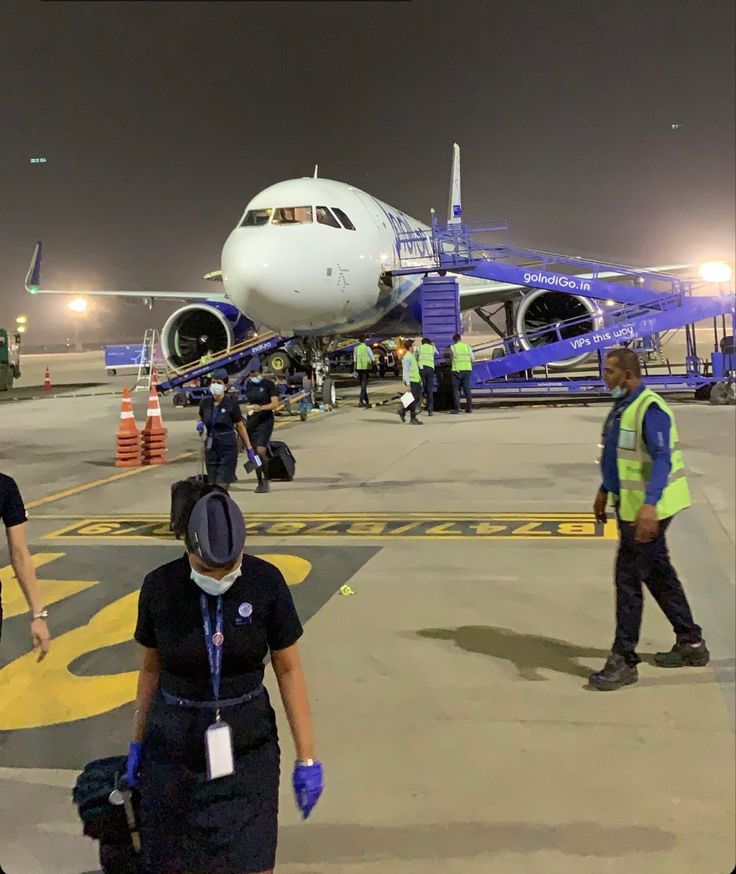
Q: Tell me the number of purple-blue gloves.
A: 4